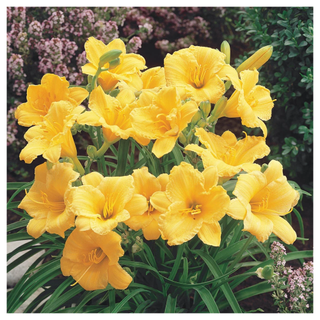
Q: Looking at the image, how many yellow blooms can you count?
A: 15